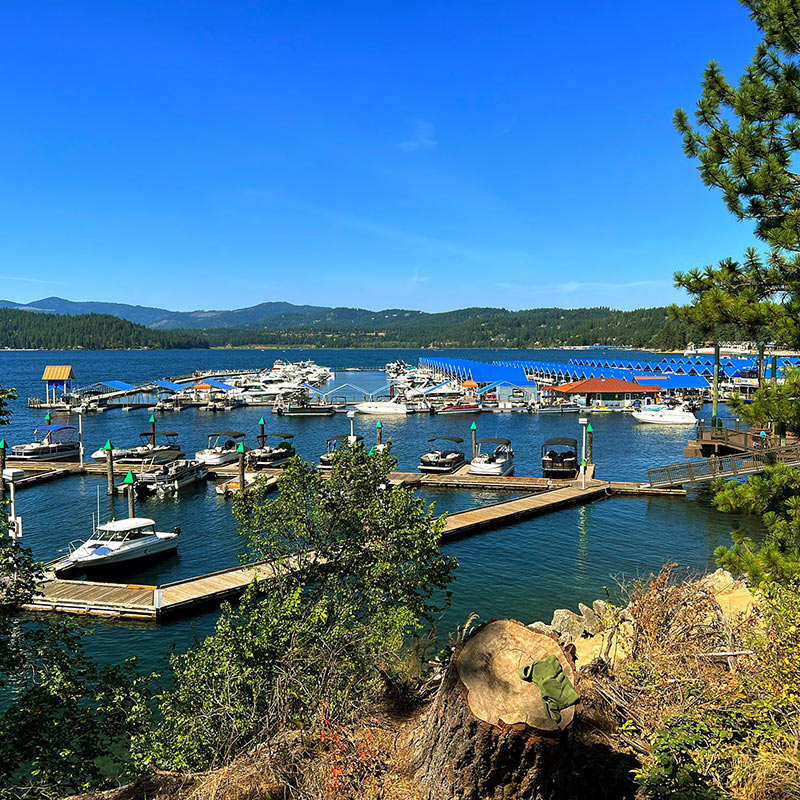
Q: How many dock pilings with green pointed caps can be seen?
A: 11